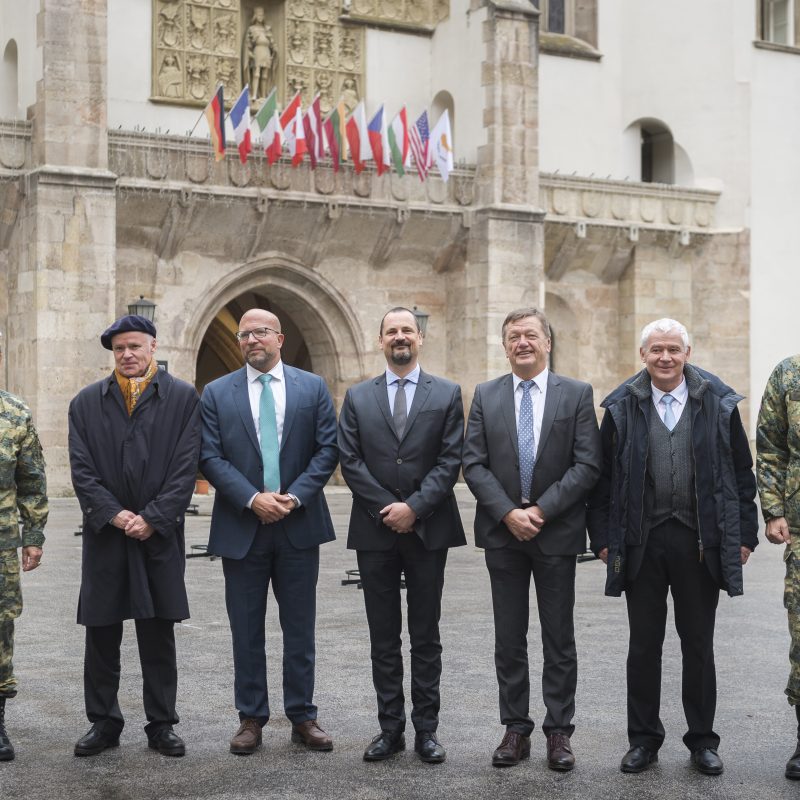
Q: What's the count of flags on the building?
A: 11